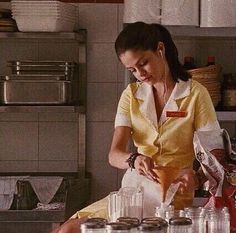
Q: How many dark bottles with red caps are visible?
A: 2